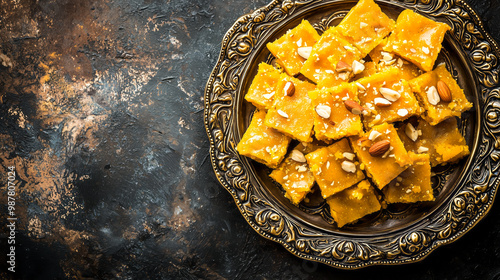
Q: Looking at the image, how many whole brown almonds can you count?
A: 2